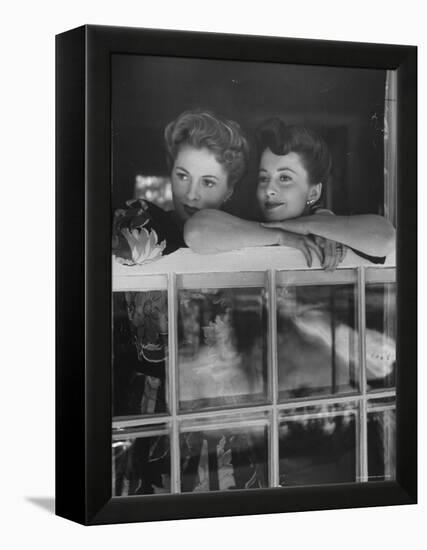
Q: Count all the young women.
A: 2